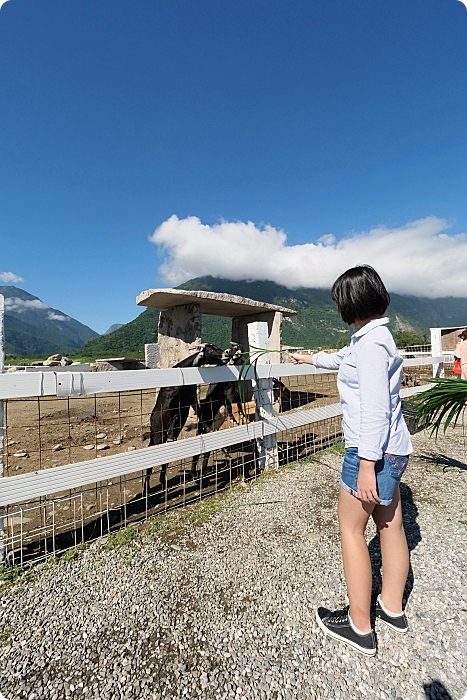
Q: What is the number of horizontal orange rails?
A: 0